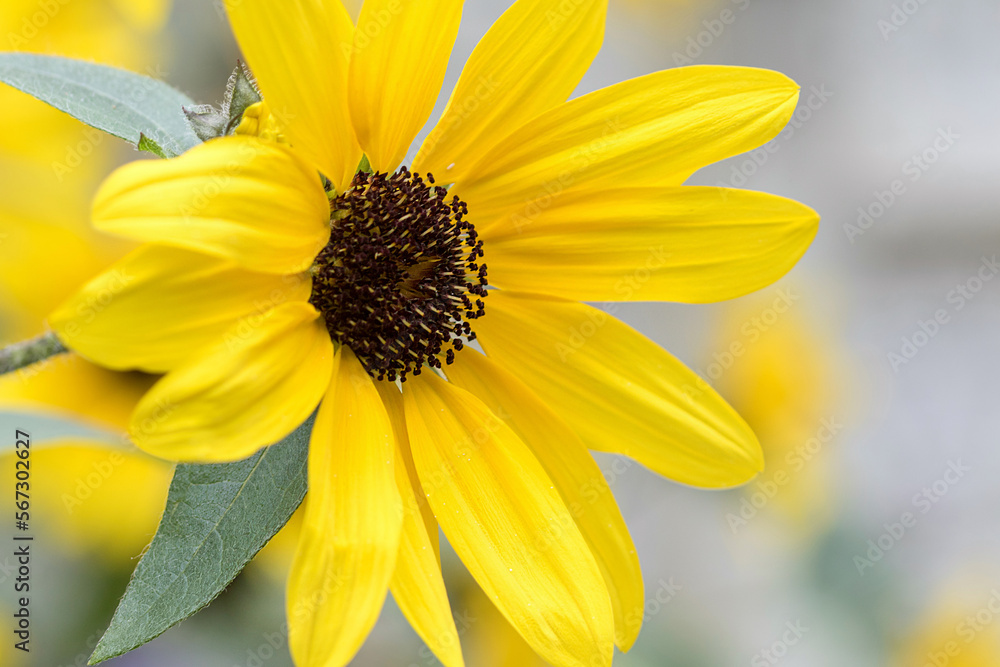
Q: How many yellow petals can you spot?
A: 13